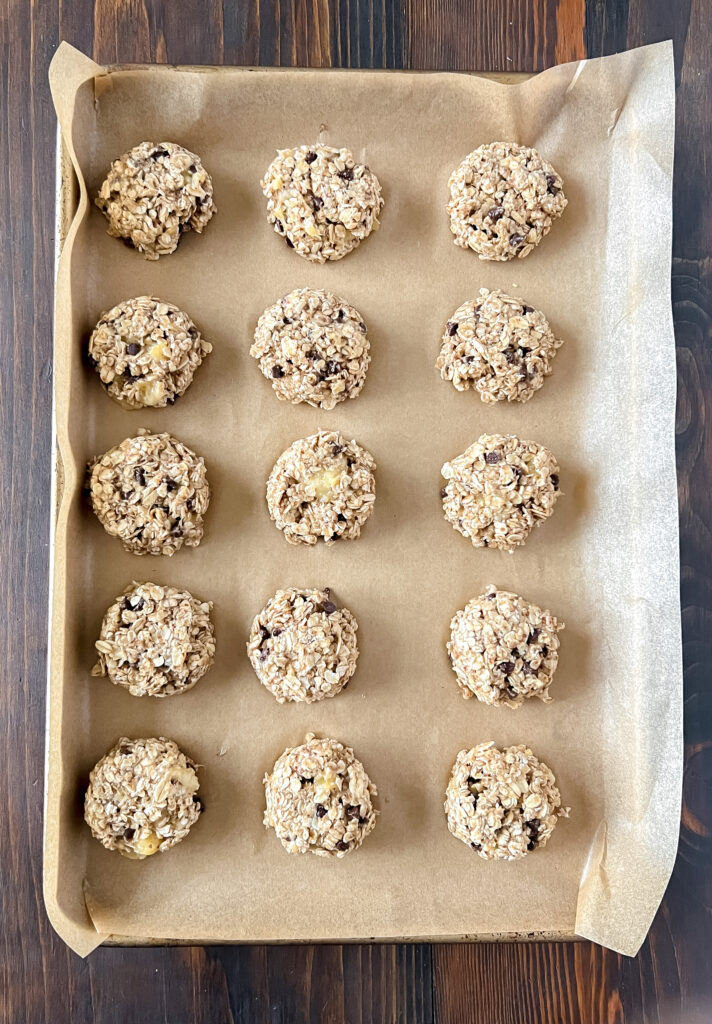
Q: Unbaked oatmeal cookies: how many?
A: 15